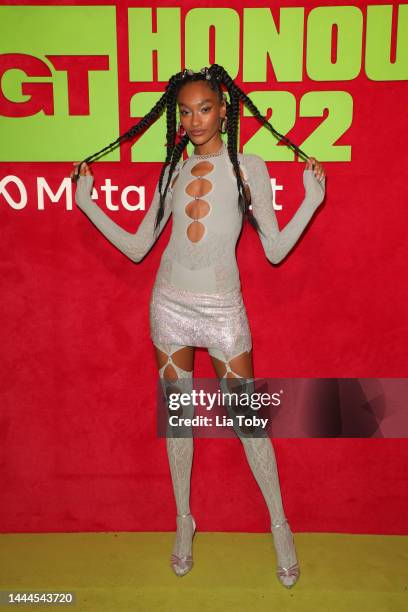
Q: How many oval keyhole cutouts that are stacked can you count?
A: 4